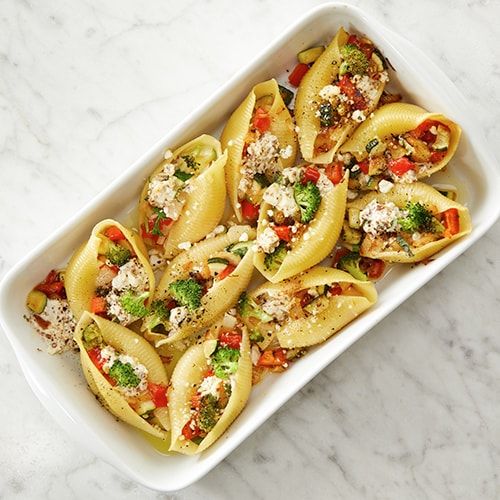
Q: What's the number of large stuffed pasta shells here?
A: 11